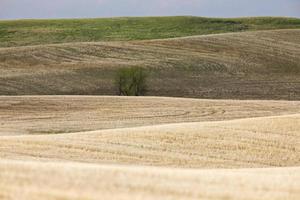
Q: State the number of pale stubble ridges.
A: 3